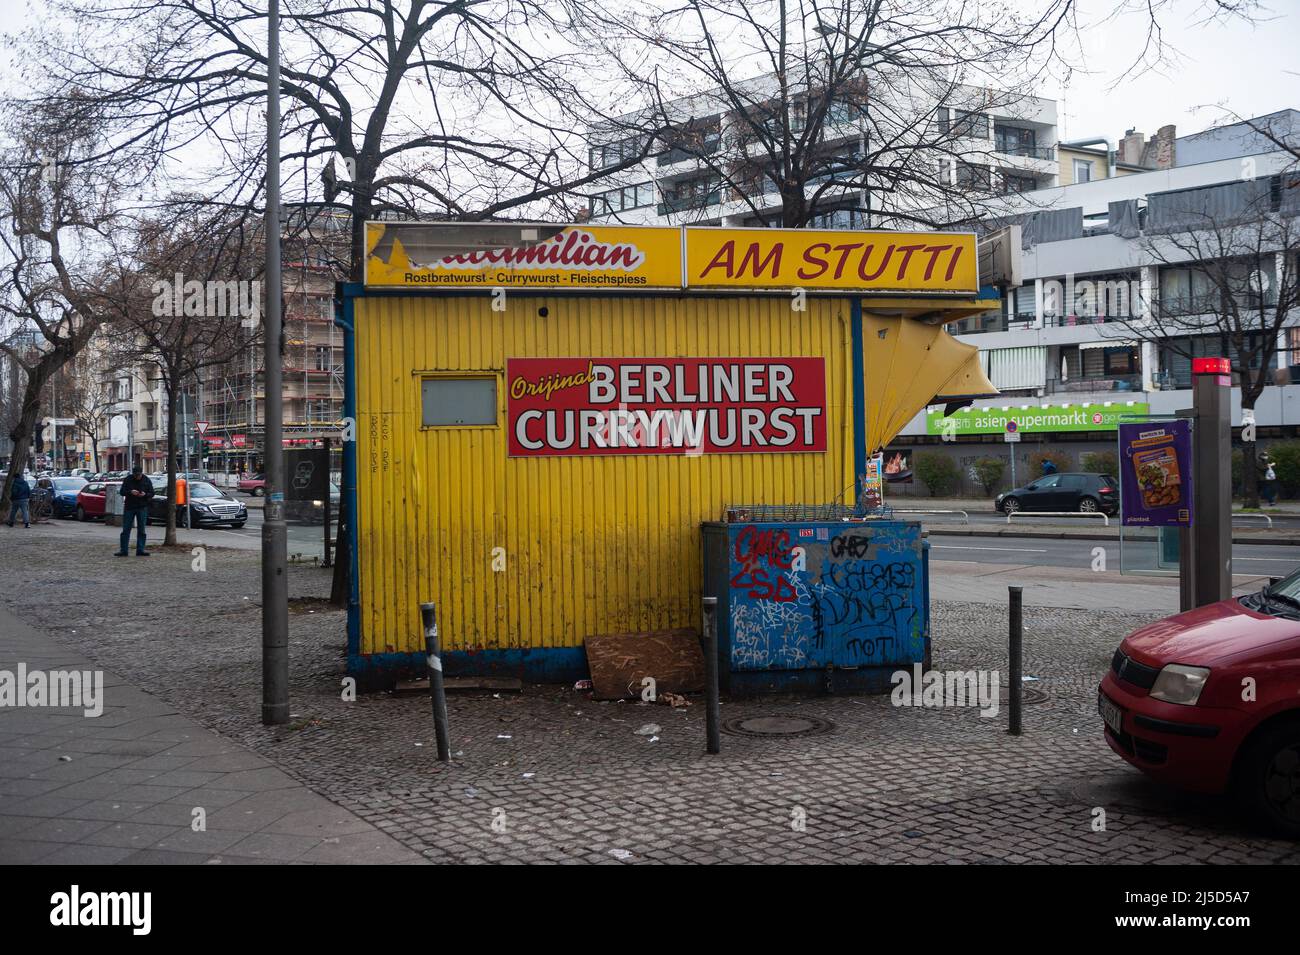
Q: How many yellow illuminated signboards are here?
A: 2